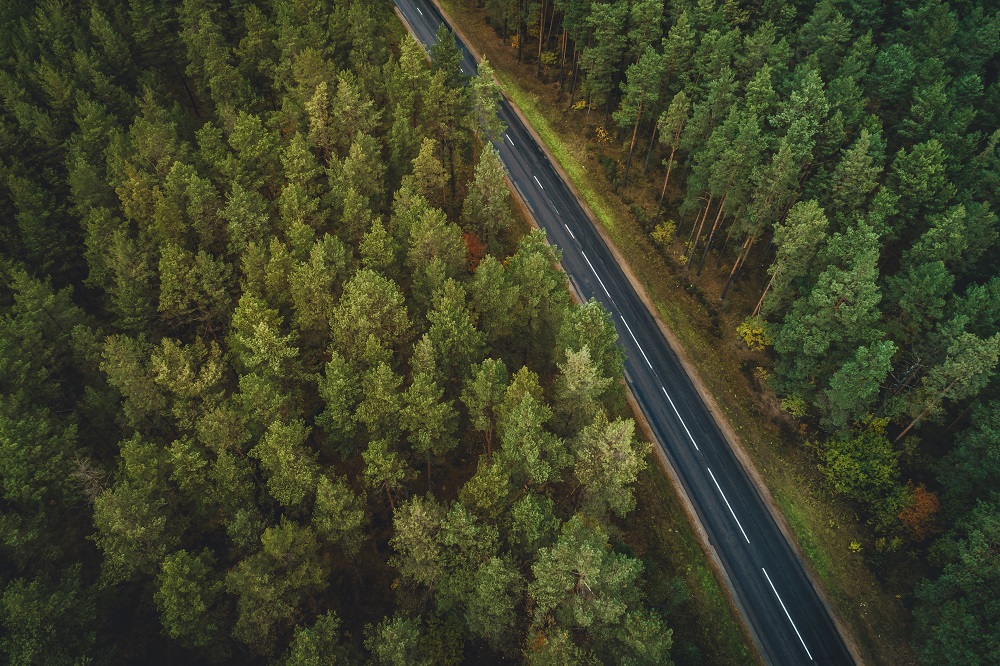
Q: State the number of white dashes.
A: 11